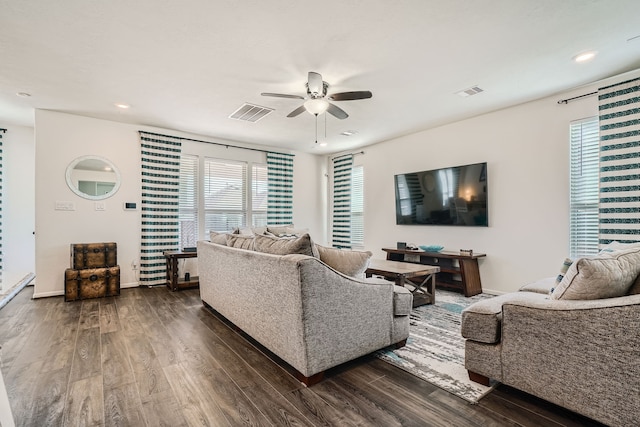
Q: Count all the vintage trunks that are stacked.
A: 2